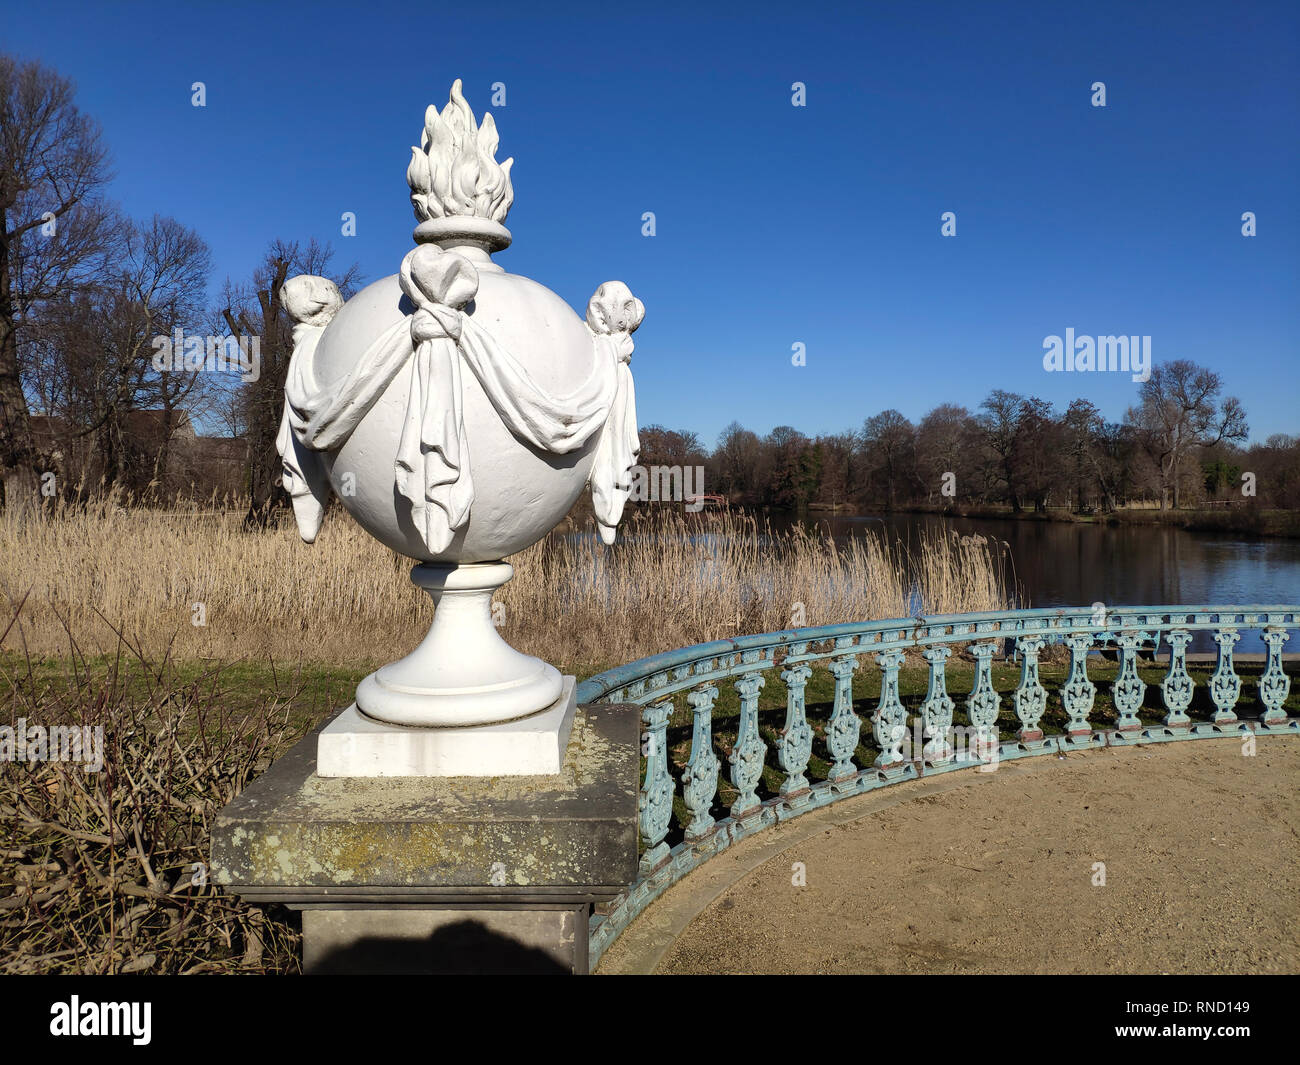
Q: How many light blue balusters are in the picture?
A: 14